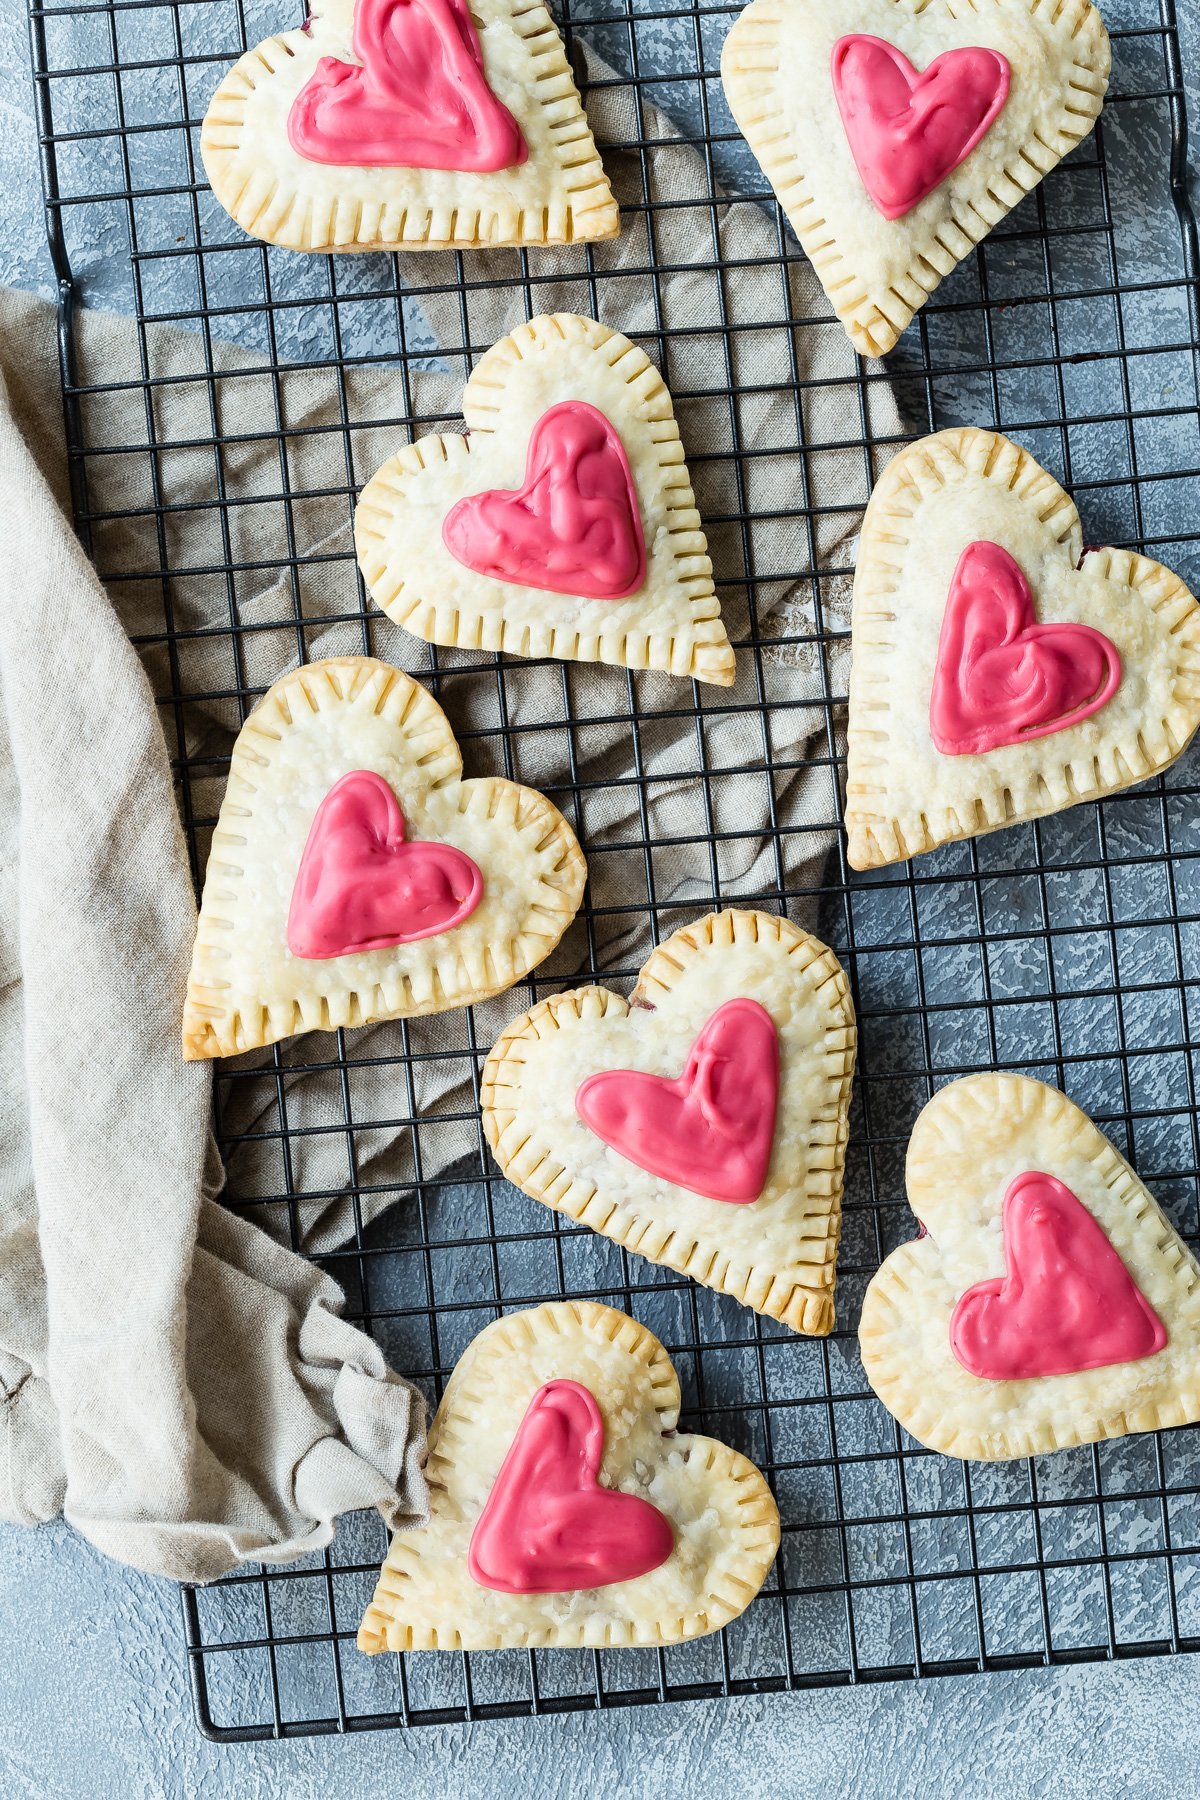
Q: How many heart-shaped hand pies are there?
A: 8